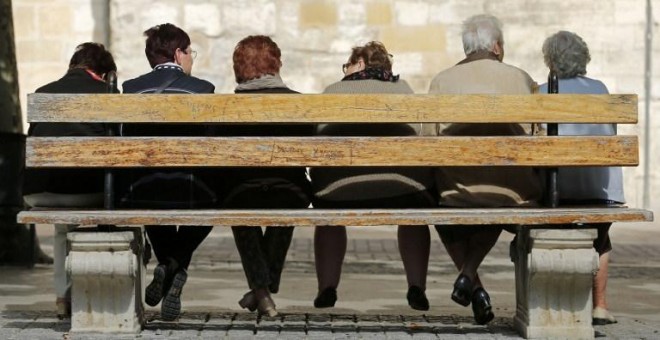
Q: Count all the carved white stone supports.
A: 2